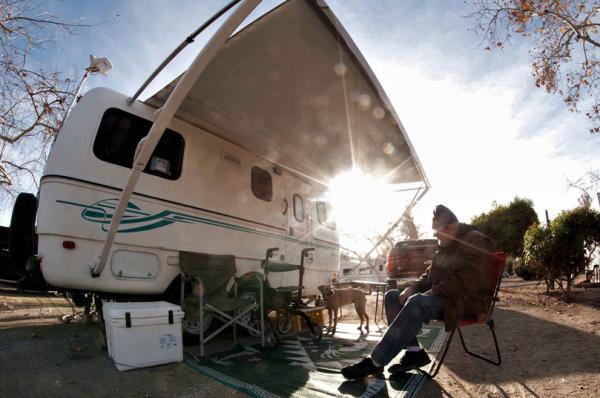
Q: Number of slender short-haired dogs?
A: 1